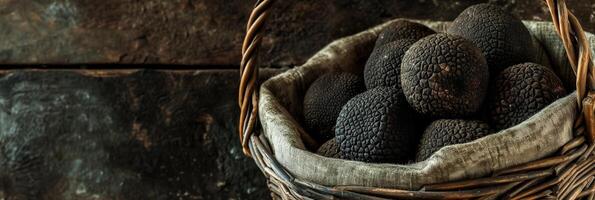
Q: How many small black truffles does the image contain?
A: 9